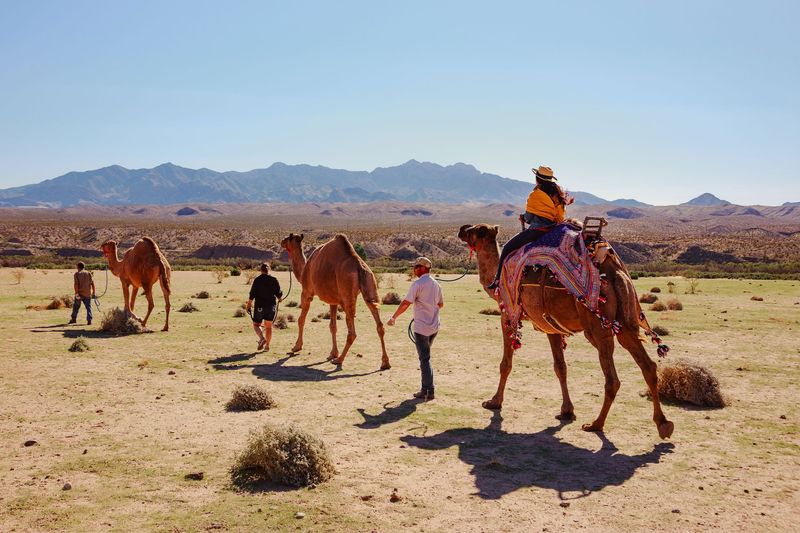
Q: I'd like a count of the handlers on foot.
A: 3